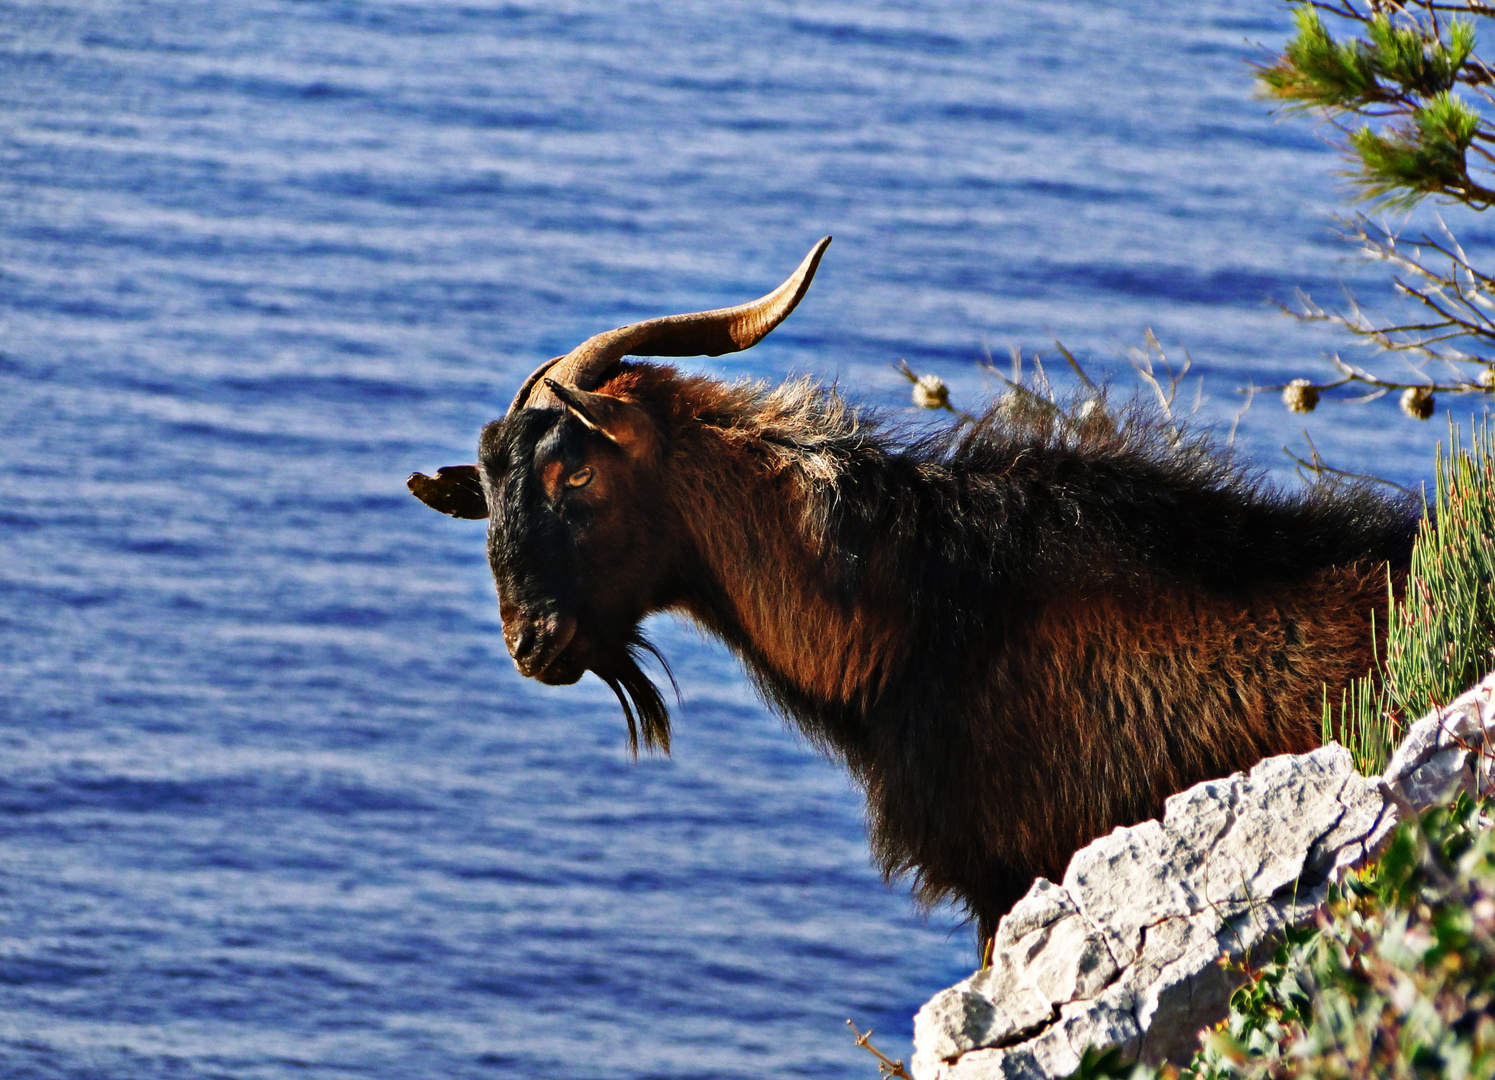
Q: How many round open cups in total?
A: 0